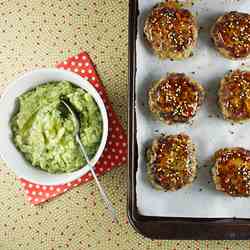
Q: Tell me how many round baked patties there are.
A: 6